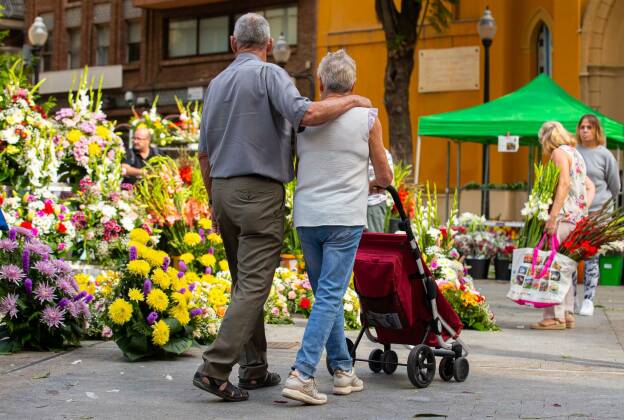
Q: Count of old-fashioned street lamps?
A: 3